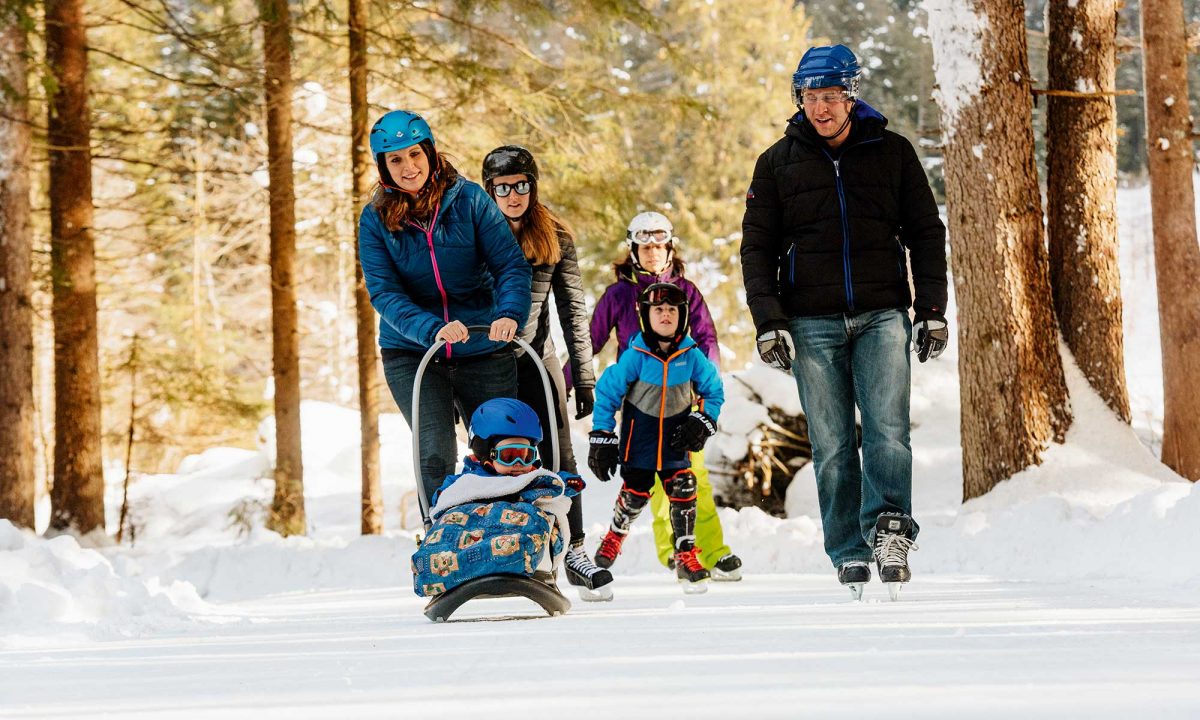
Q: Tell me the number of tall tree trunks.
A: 7